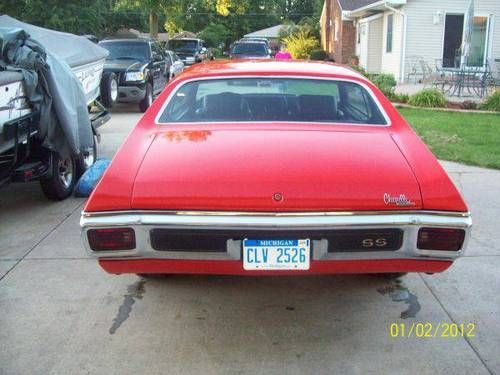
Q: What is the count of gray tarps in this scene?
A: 1